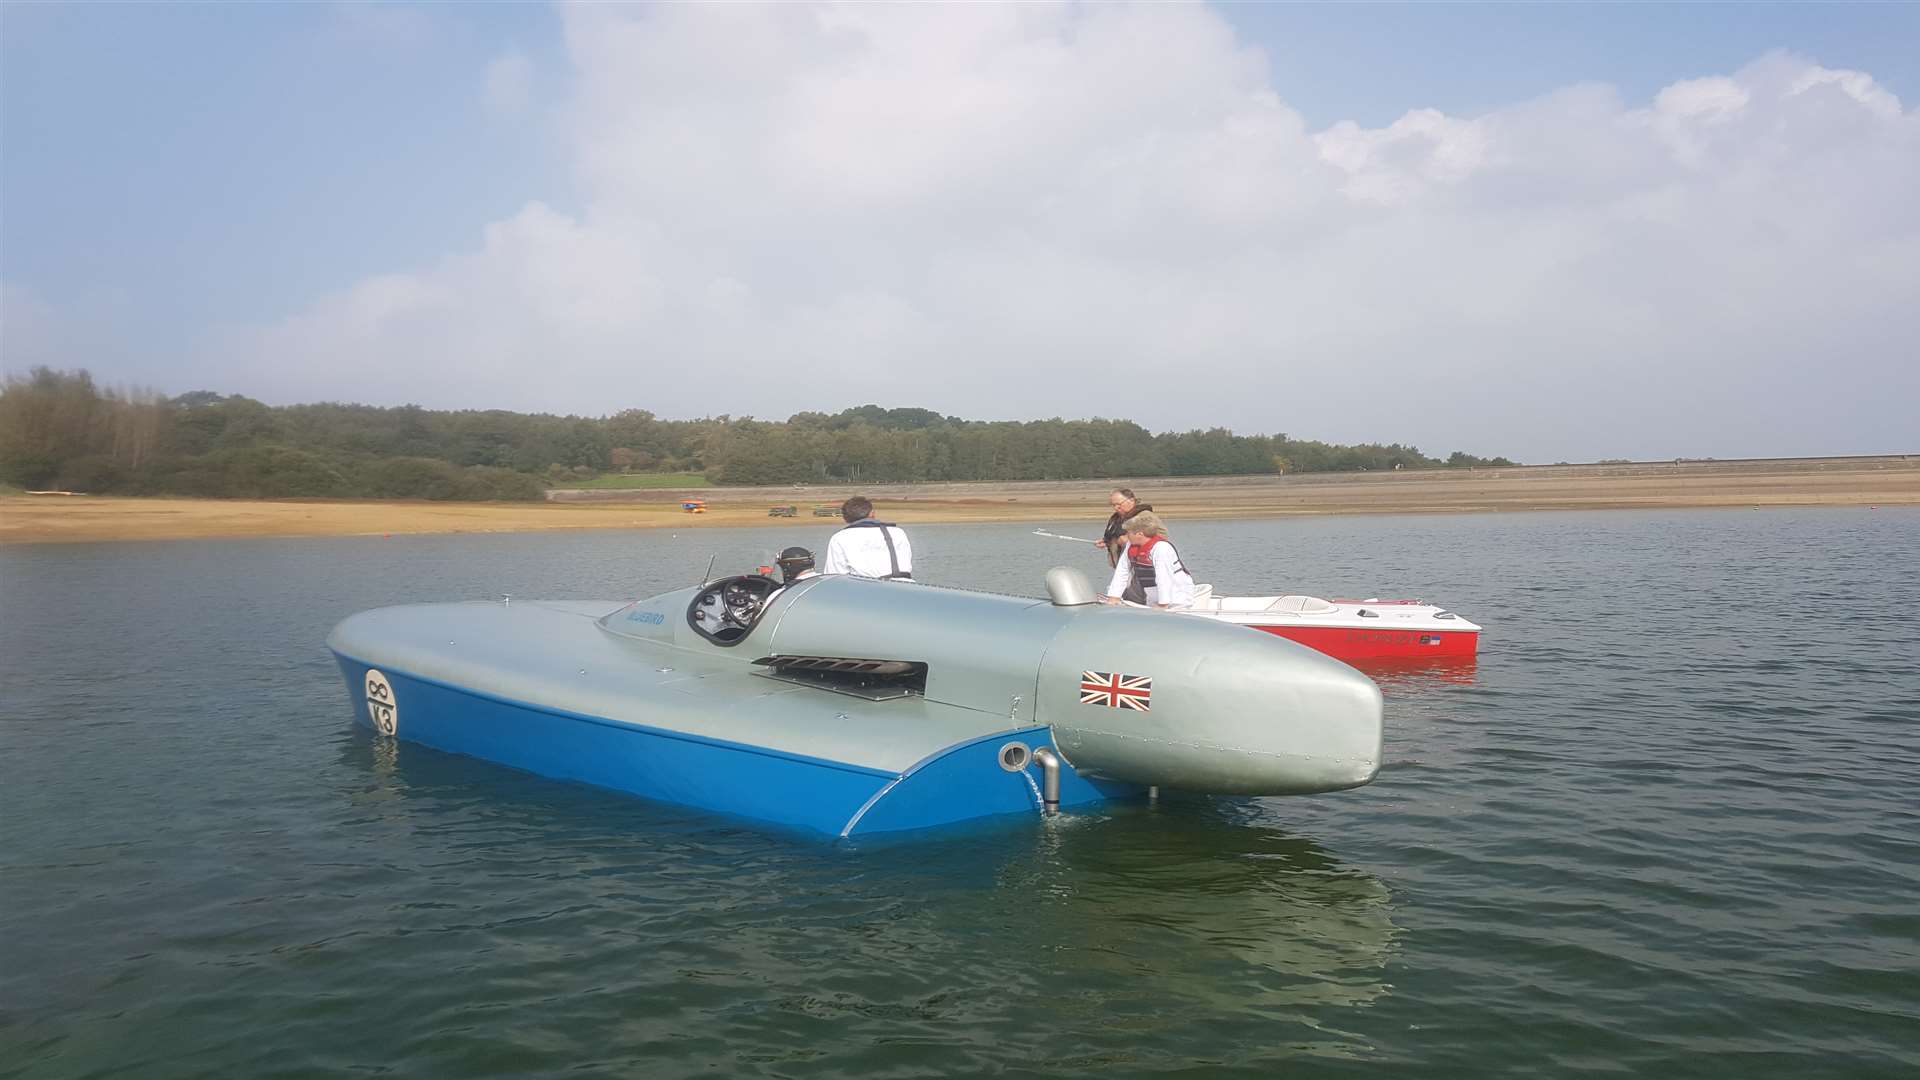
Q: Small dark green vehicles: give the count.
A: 2